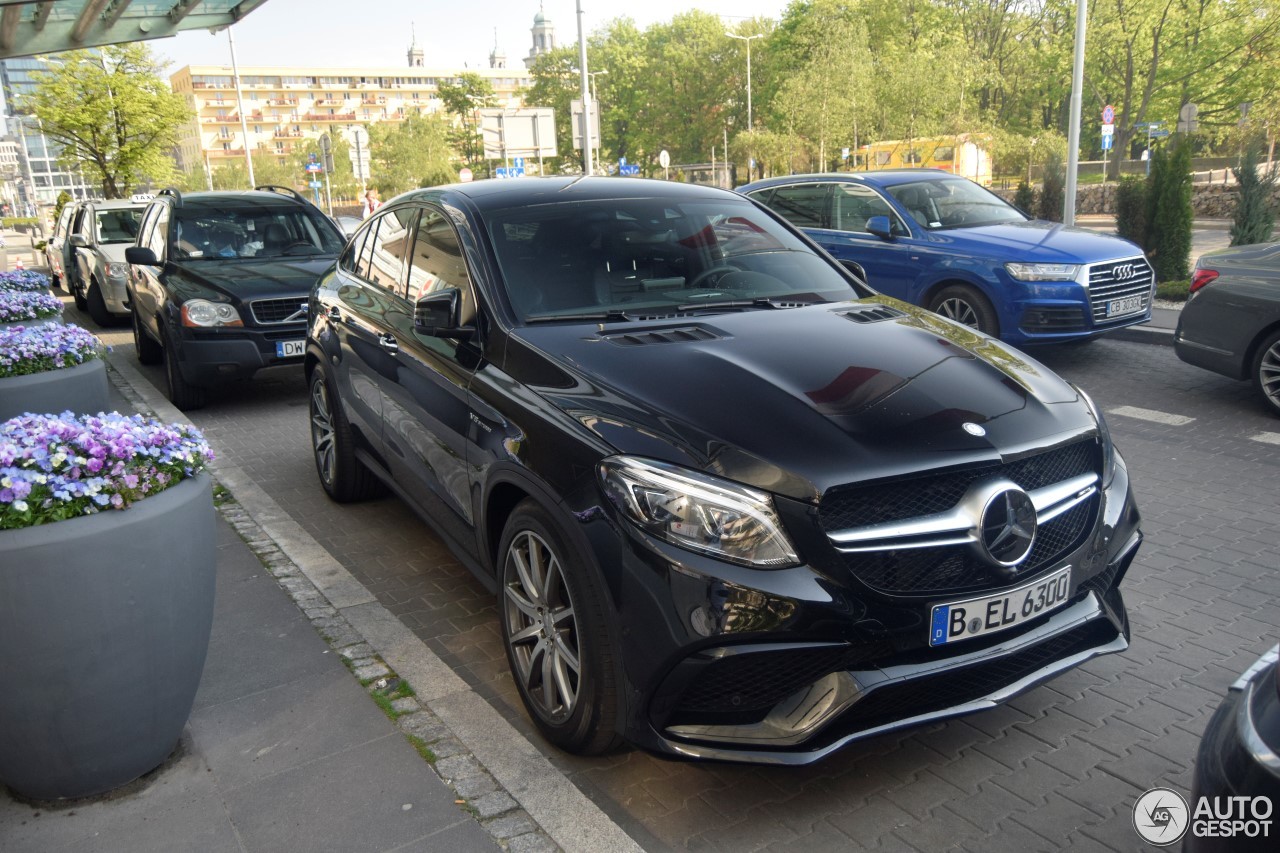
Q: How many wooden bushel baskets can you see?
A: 0